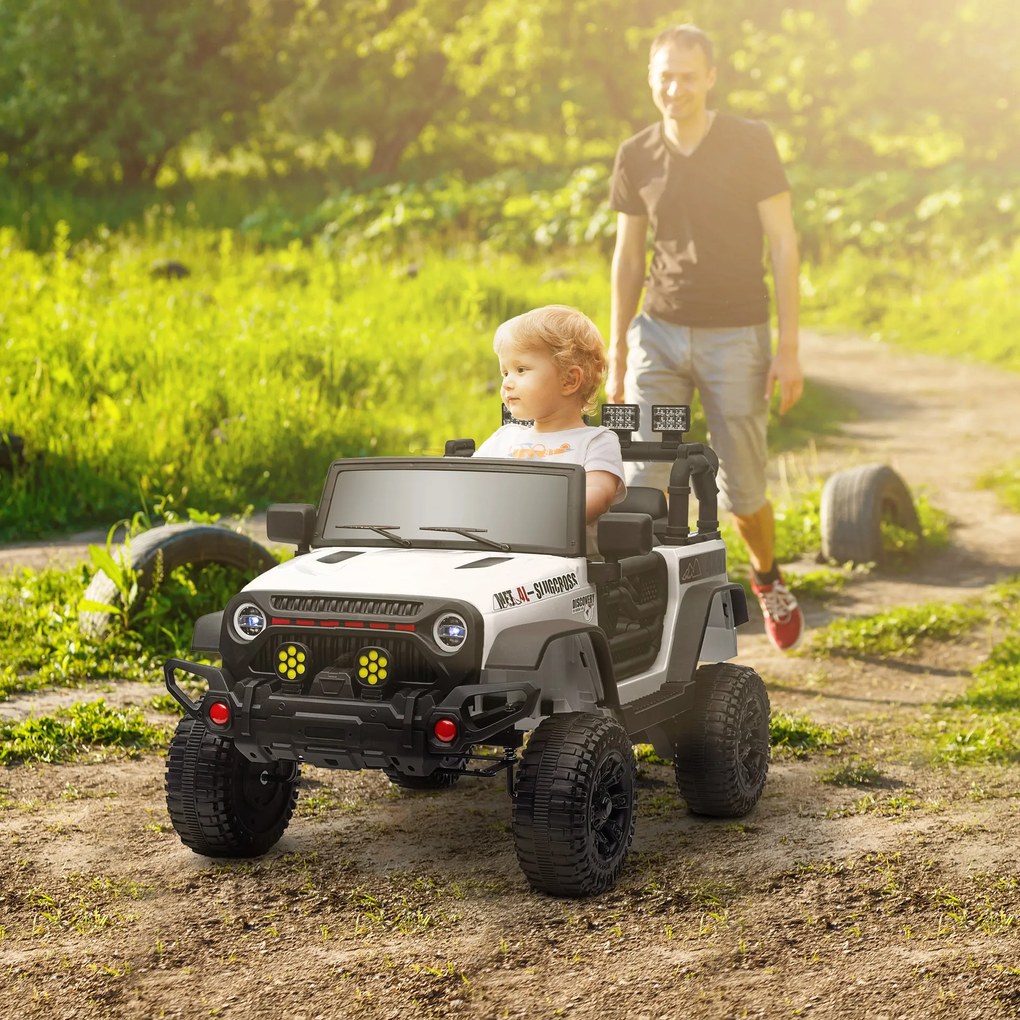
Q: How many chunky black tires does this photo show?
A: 4